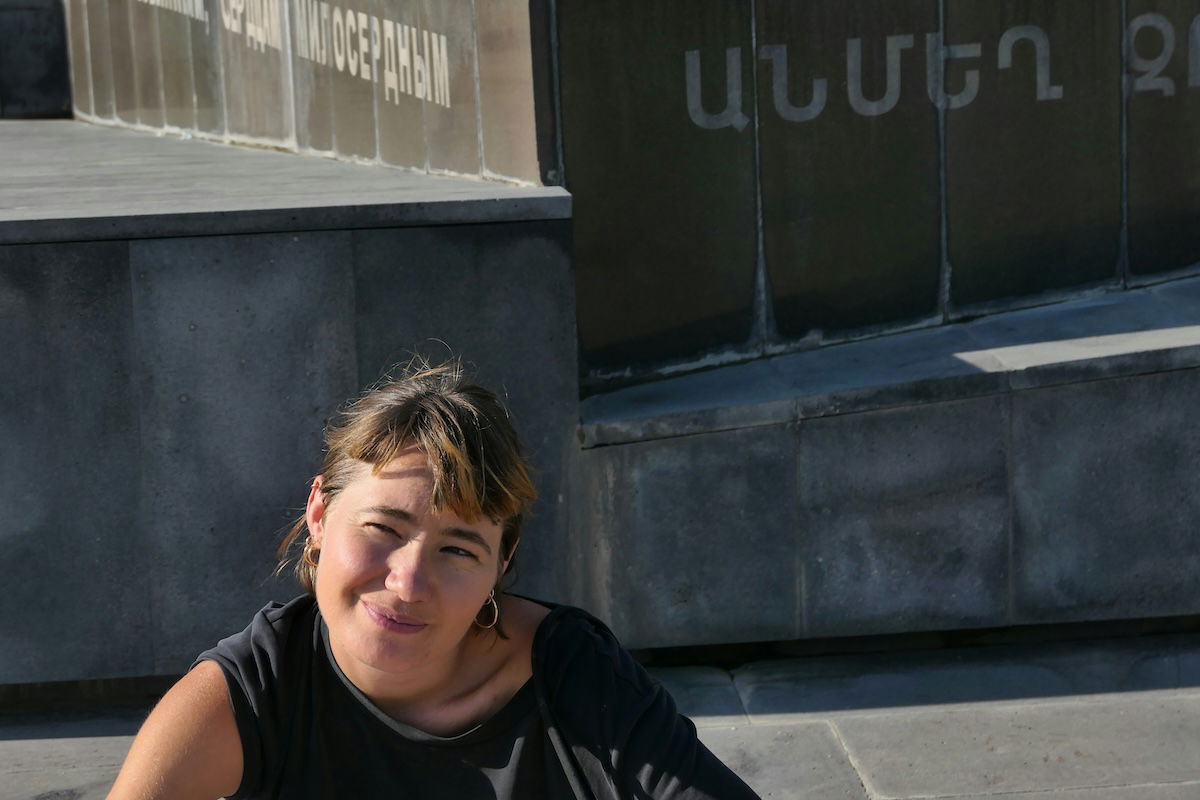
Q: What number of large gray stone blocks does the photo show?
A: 6